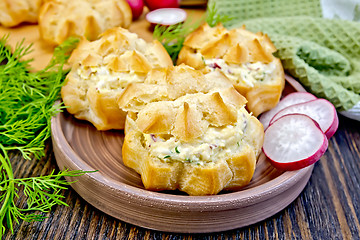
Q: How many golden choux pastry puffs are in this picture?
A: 5